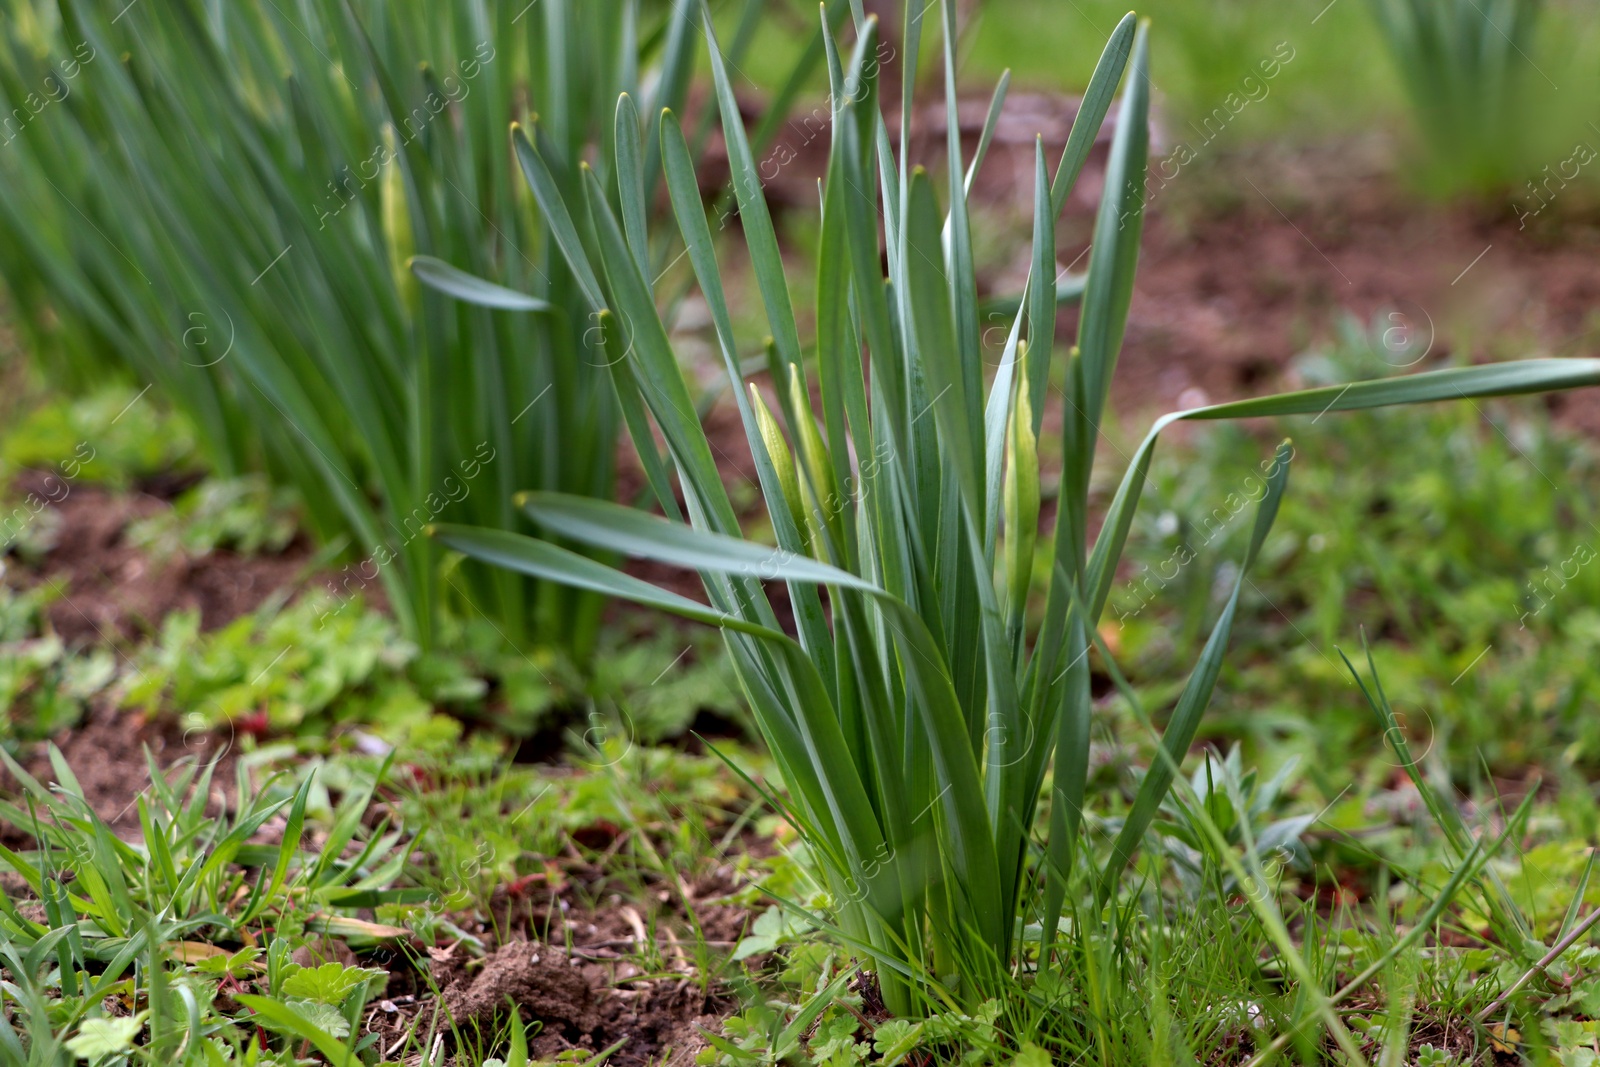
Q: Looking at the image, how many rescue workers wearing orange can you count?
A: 0